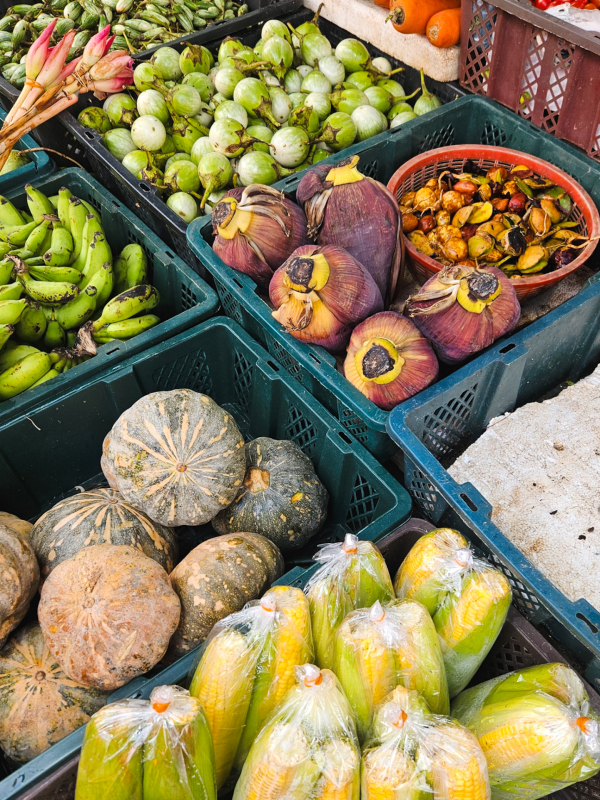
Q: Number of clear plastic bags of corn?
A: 8